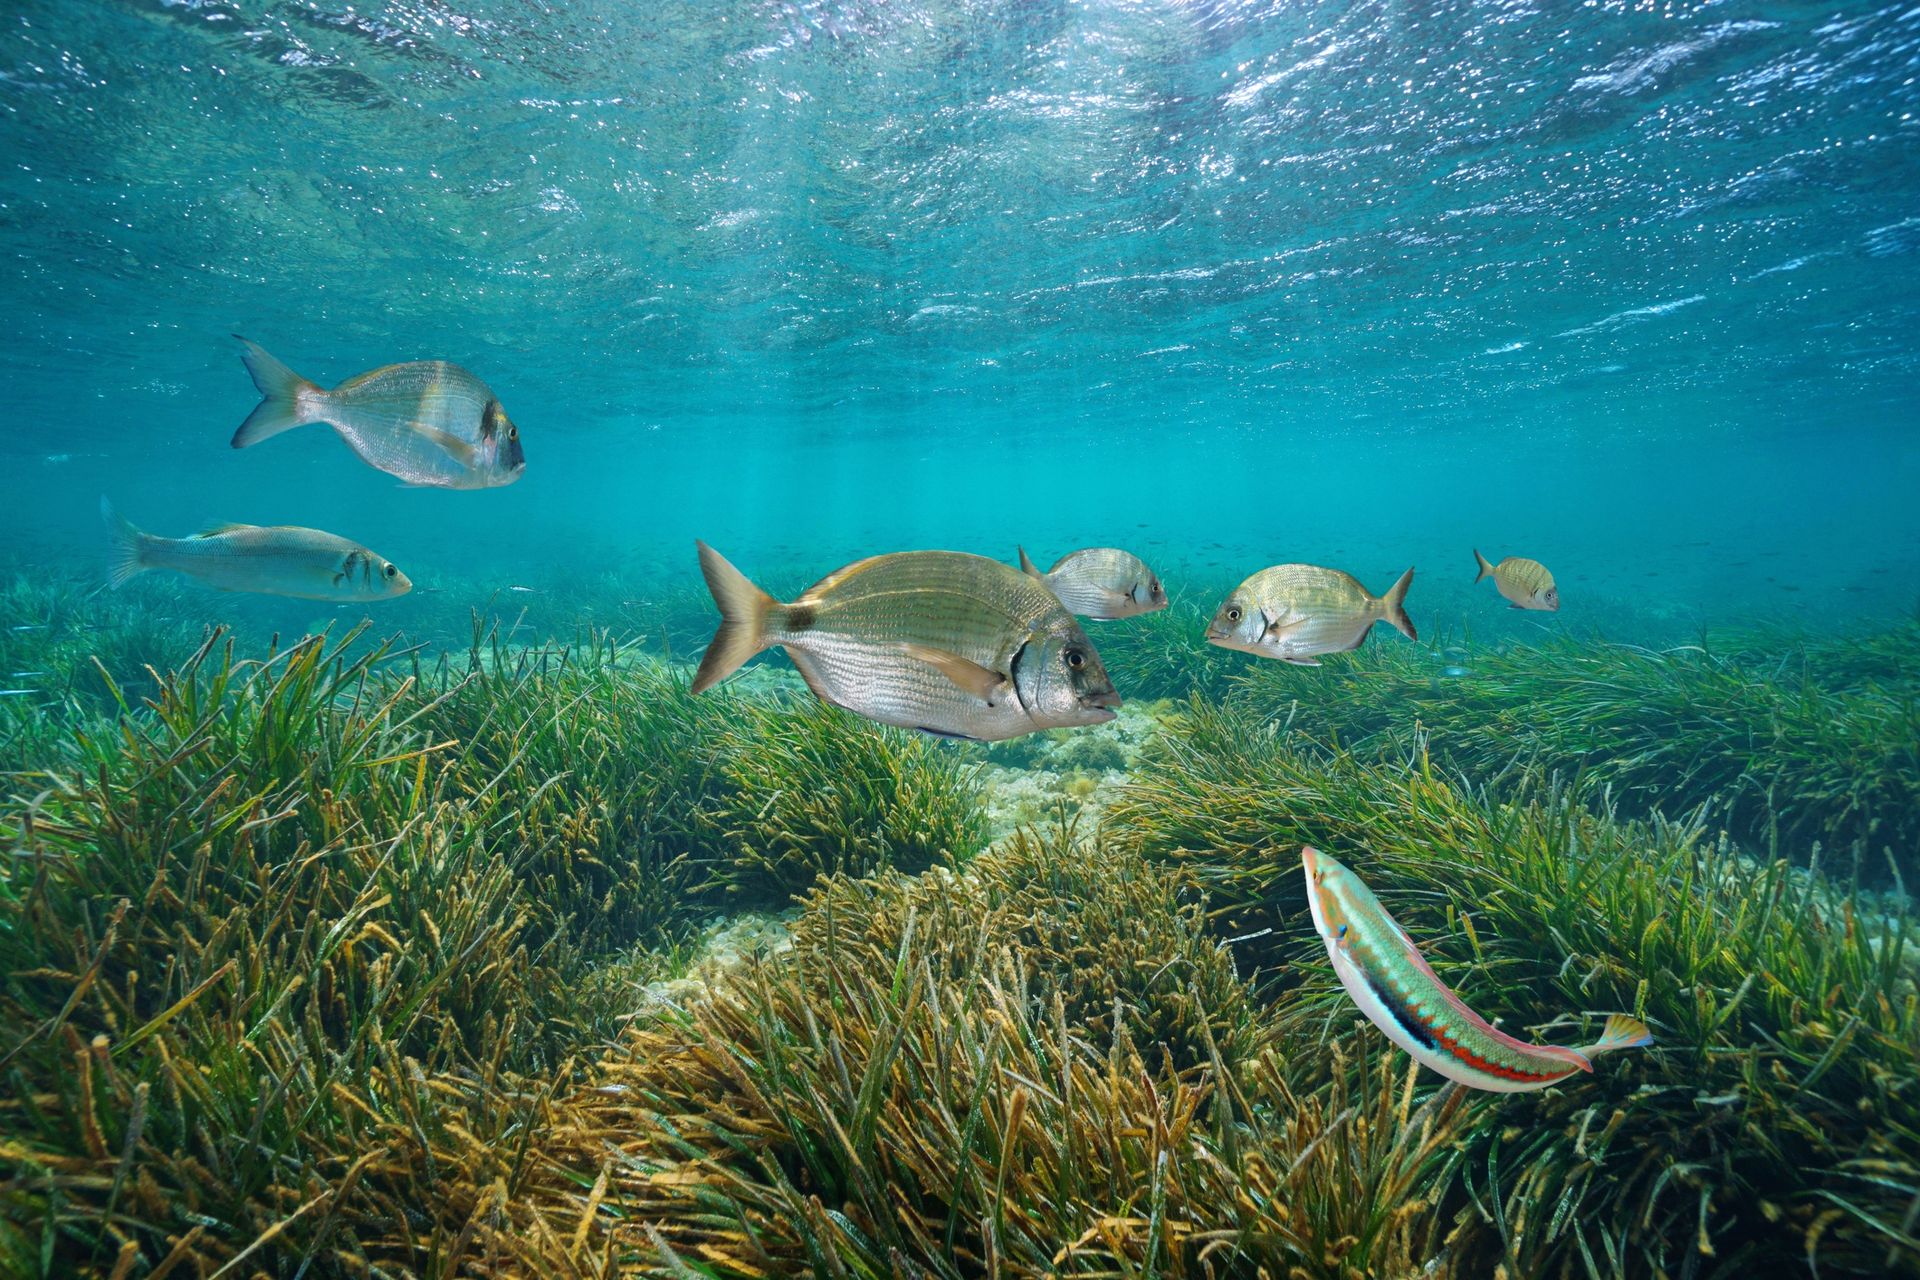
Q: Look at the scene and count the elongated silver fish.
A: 1